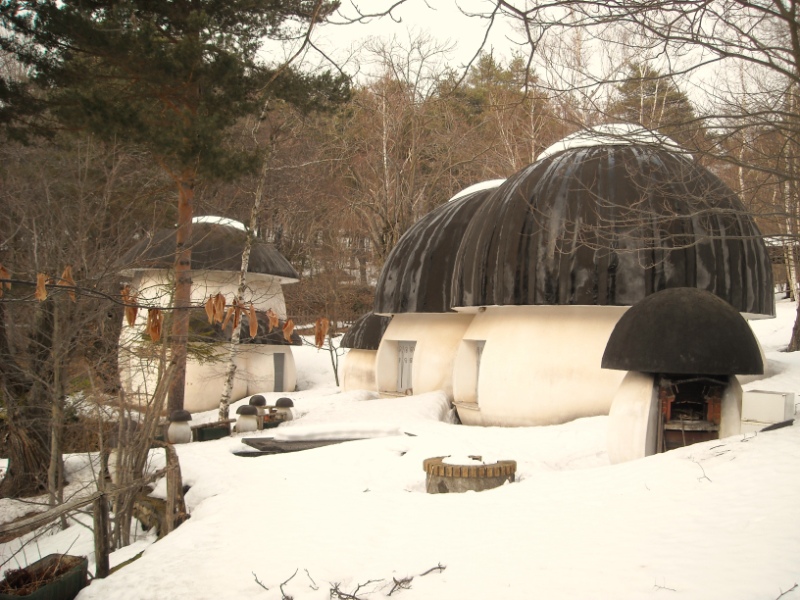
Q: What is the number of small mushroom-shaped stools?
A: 4